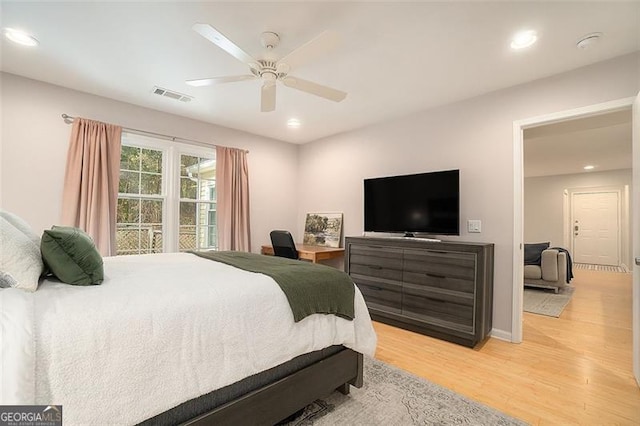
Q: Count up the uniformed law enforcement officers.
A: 0